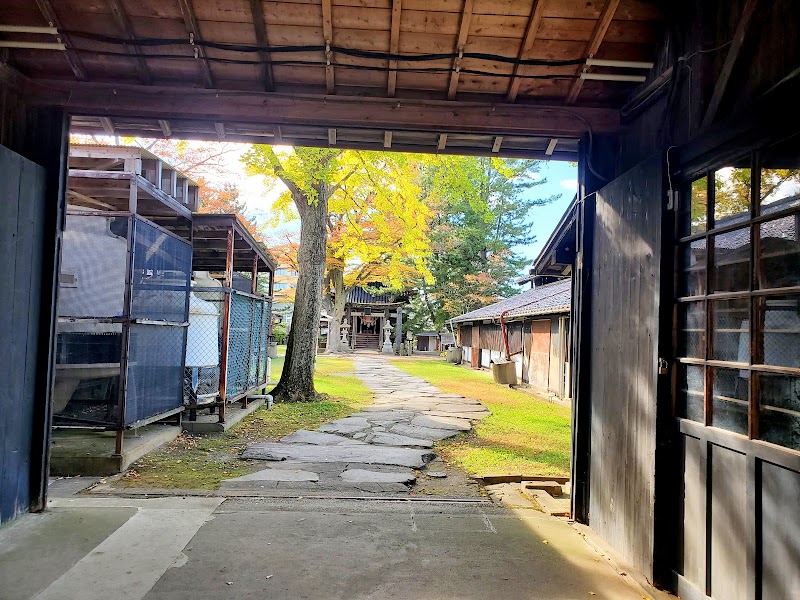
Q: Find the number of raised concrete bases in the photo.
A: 2